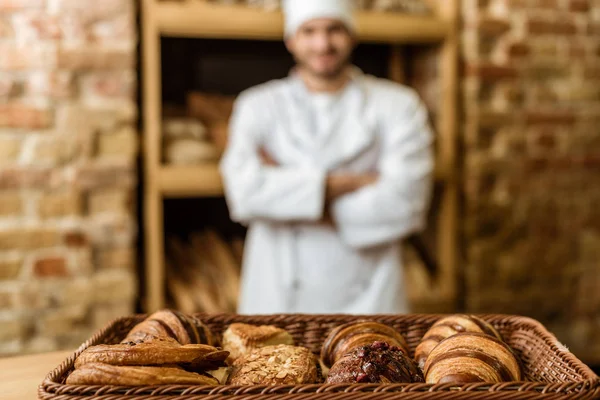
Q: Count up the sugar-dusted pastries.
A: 0